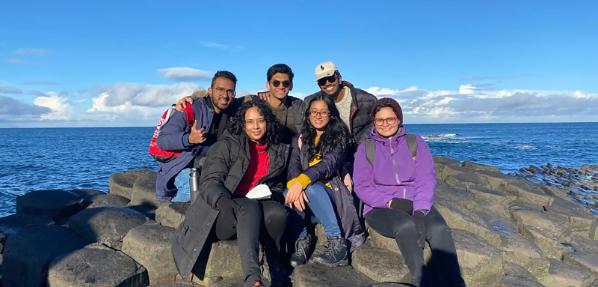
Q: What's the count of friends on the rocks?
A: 6